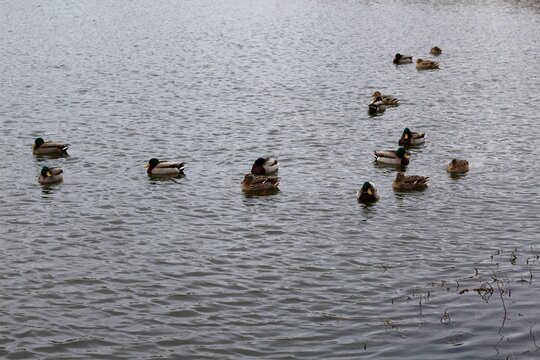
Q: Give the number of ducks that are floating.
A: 15